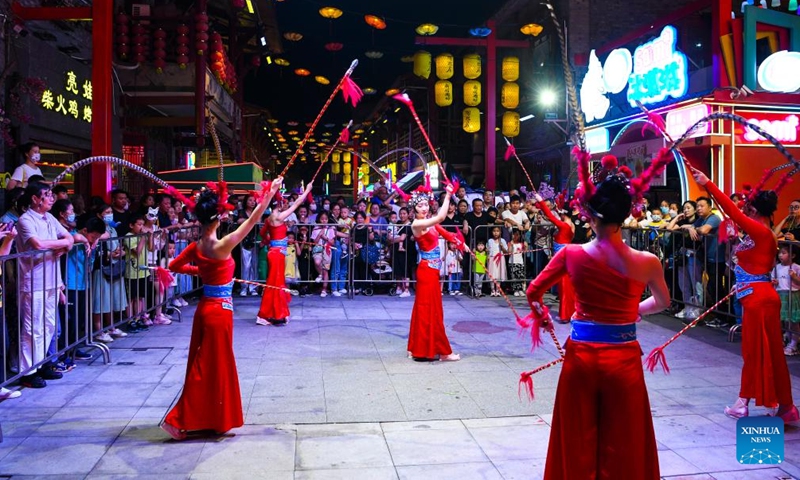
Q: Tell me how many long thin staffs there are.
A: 12